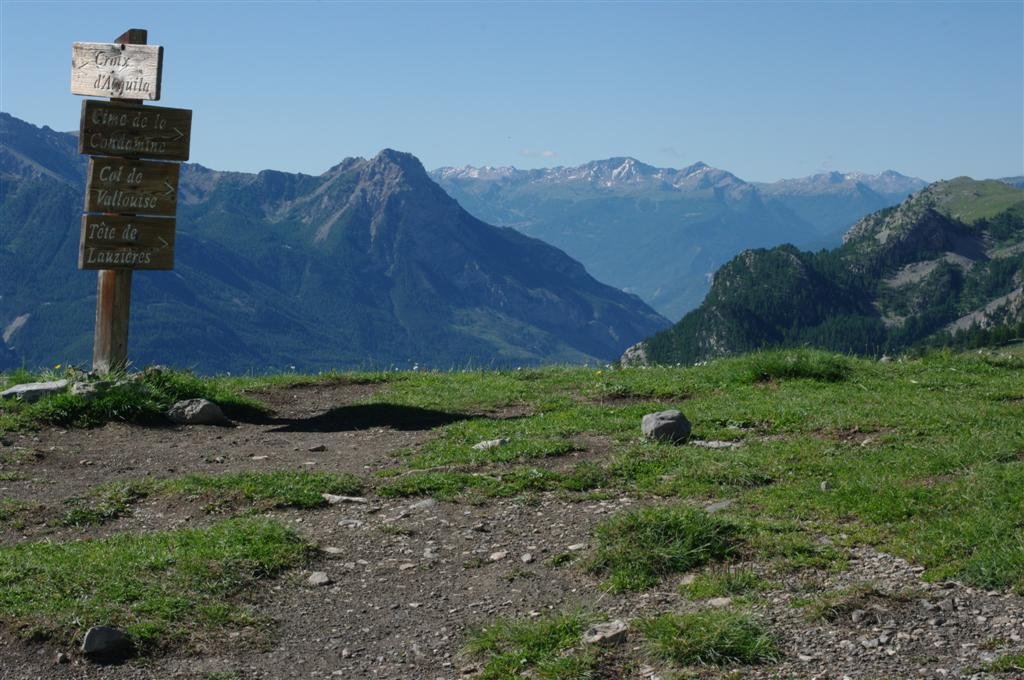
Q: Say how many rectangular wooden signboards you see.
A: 4